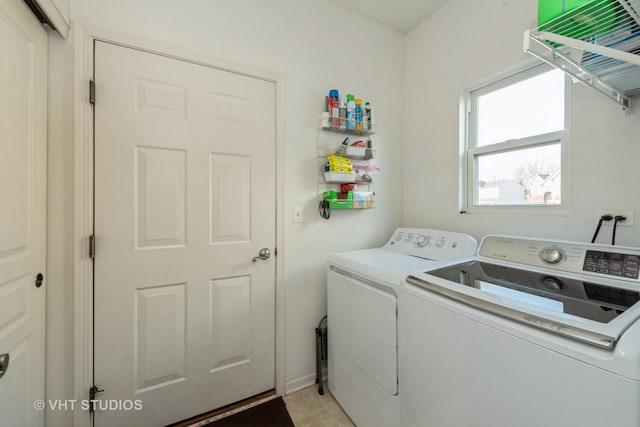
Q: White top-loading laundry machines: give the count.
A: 1